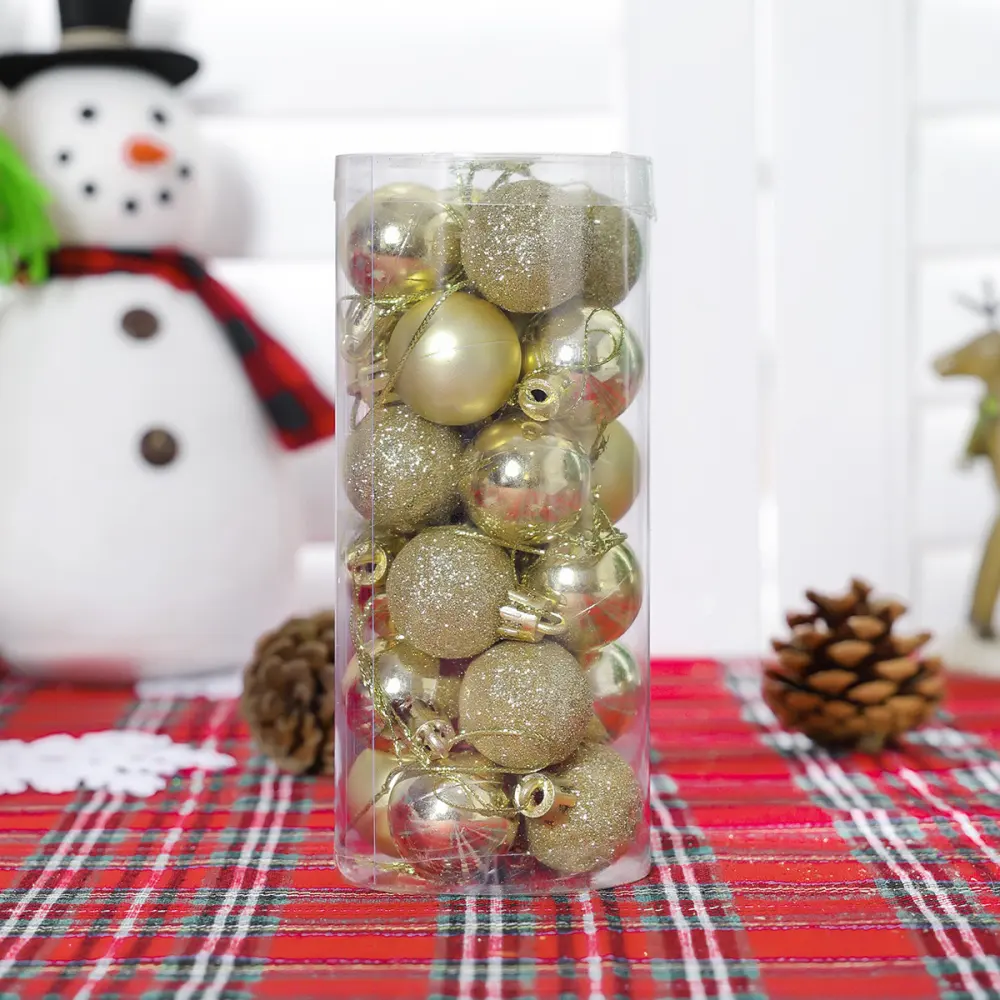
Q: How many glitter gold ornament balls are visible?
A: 6